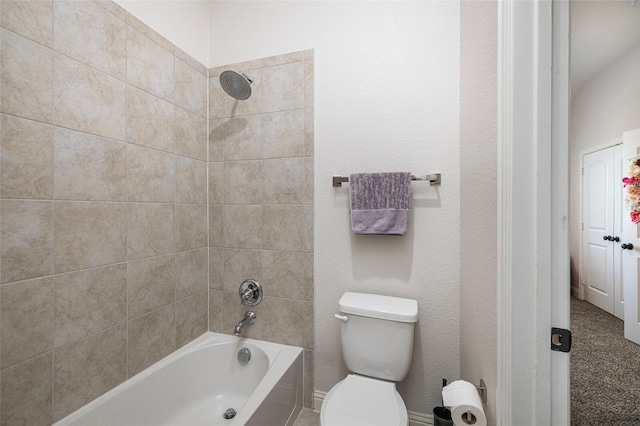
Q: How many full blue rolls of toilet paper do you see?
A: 0